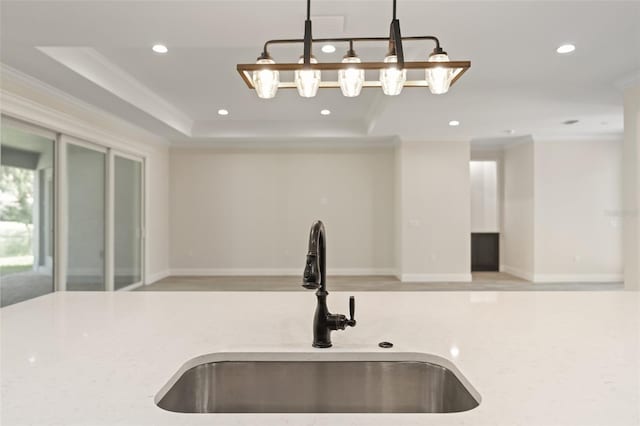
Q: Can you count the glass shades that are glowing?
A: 5